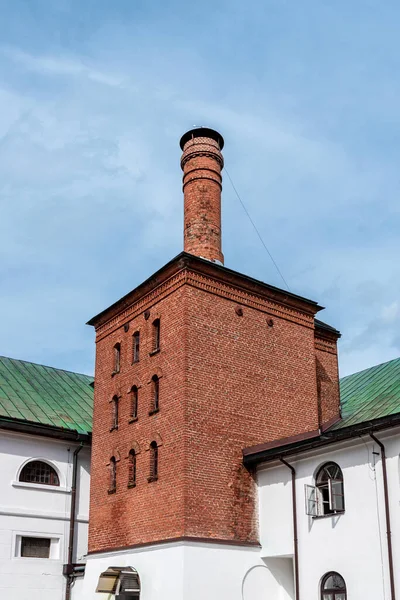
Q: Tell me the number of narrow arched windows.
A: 9